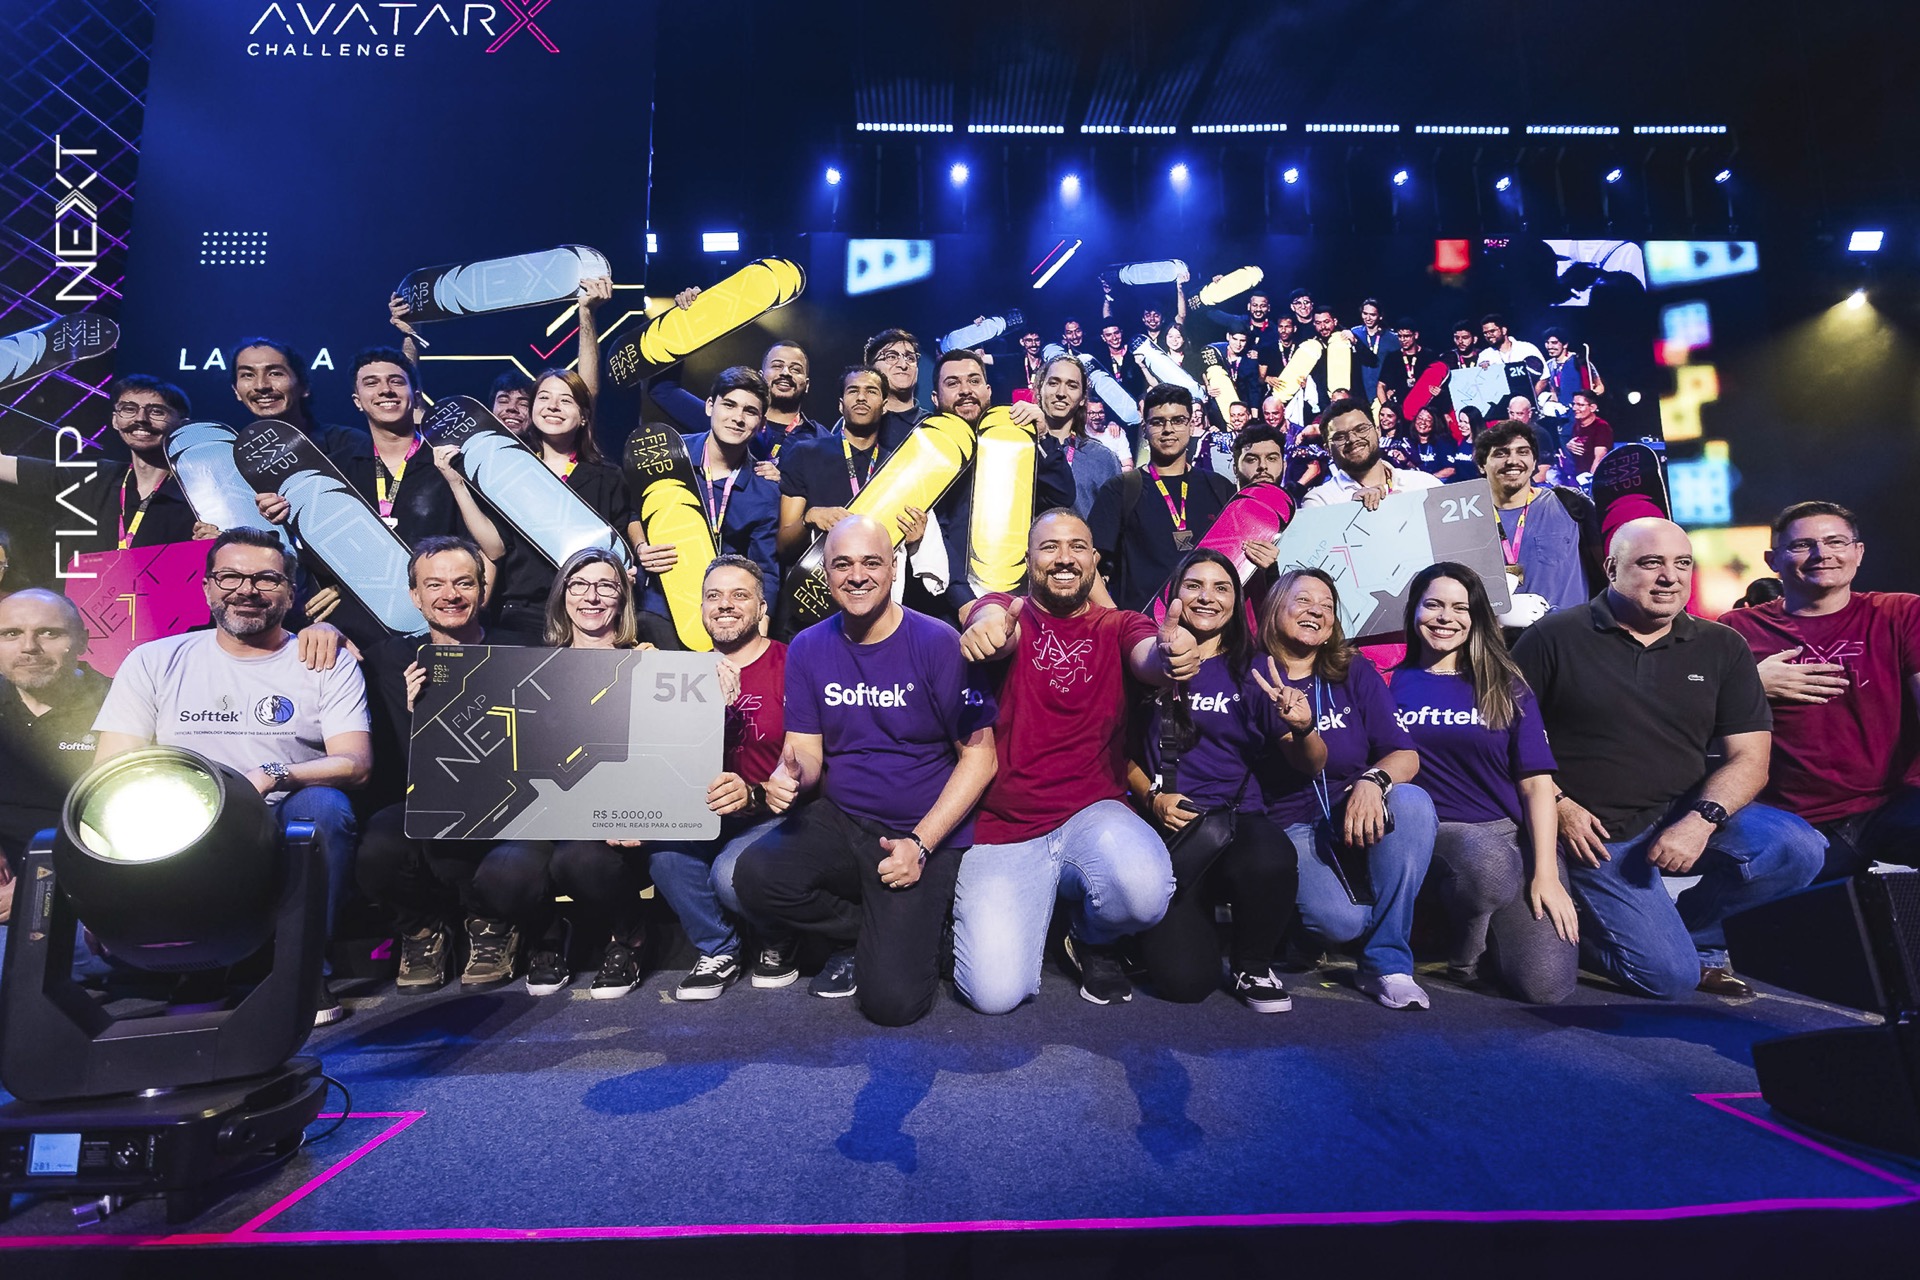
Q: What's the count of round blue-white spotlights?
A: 9